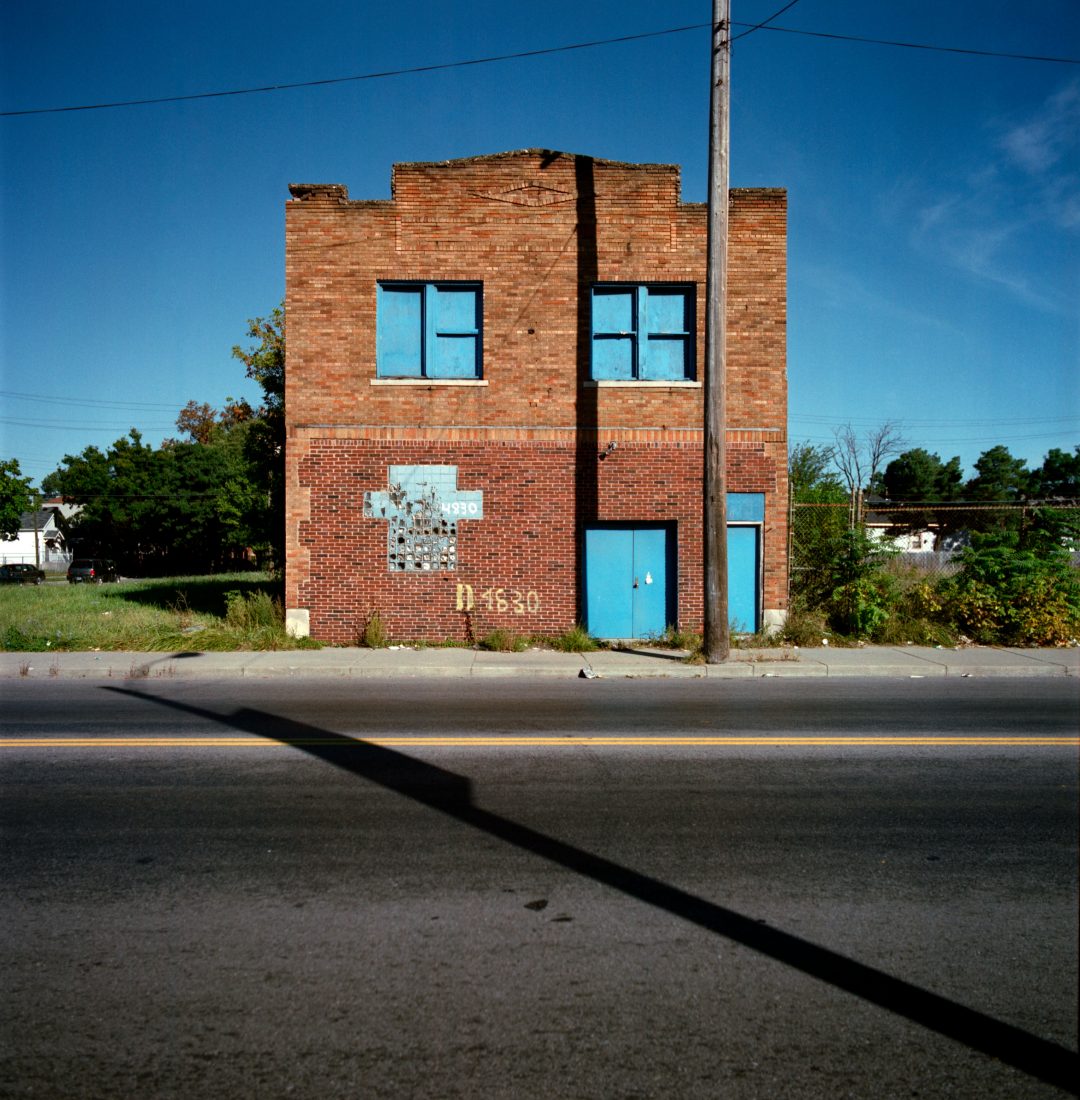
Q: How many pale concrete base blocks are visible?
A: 2